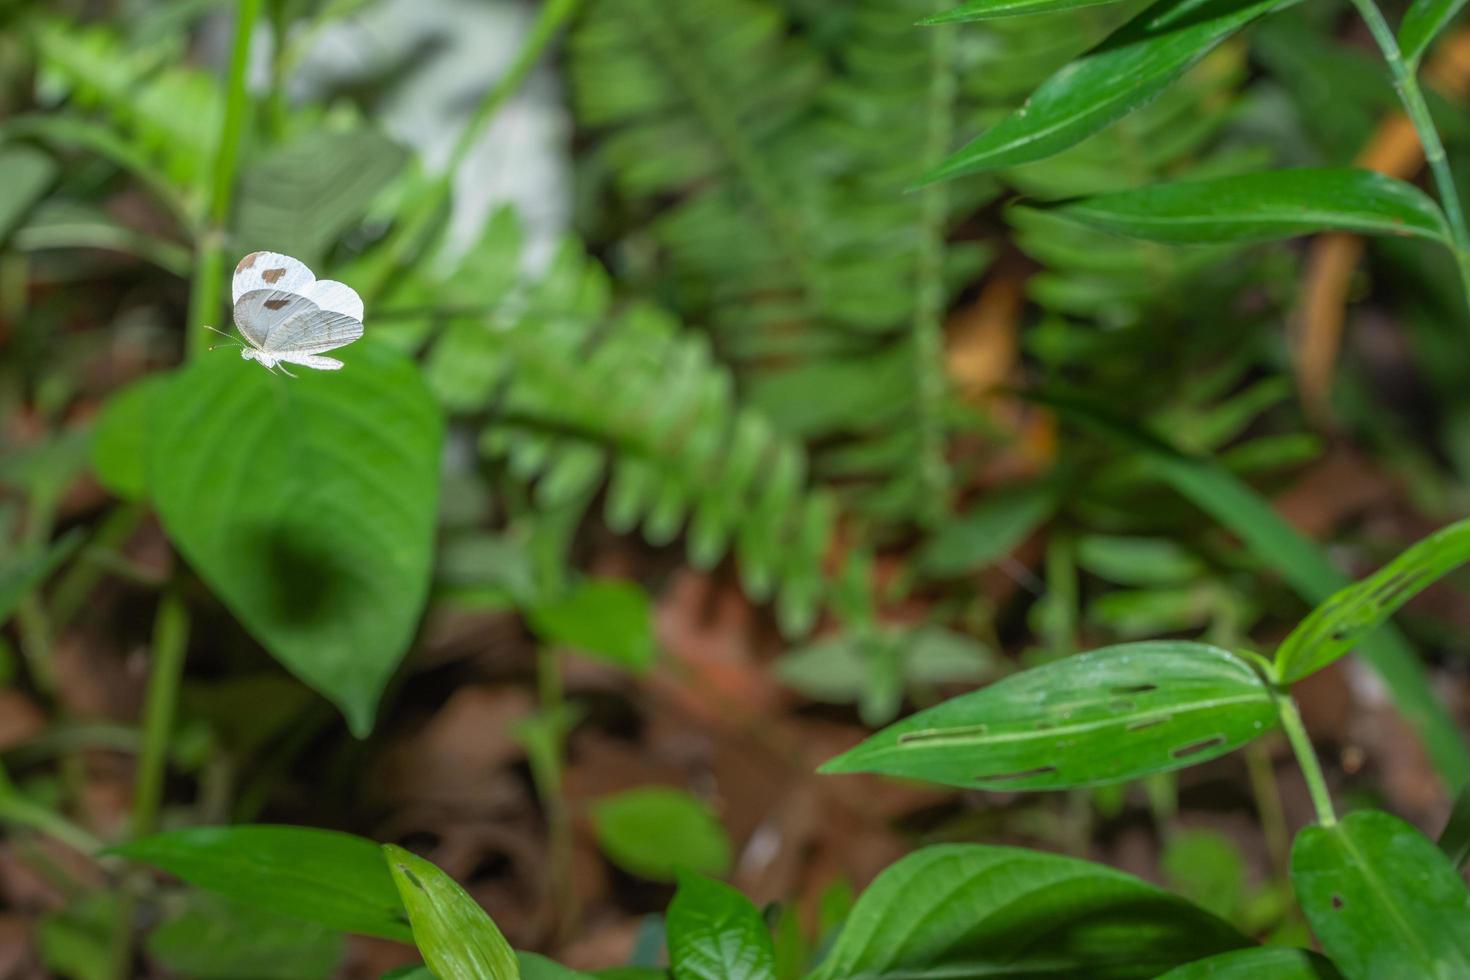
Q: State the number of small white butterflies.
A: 1